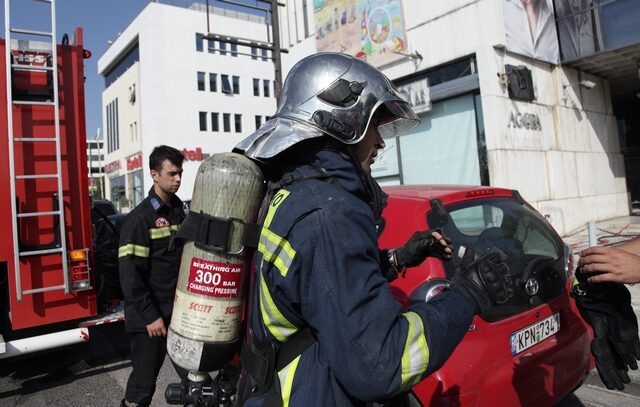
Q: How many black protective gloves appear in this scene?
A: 4